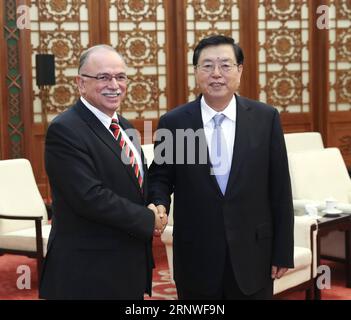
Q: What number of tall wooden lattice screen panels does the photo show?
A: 5